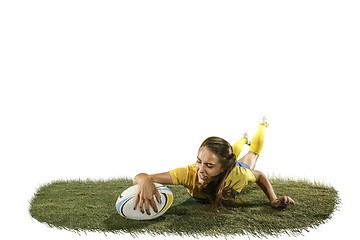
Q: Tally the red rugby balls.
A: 0